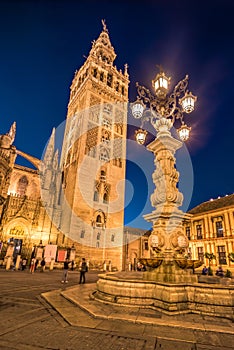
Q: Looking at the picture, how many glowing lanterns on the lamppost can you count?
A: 5